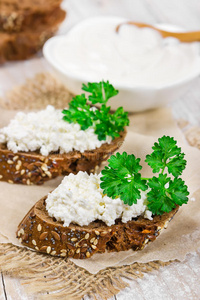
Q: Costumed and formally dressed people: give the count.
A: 0